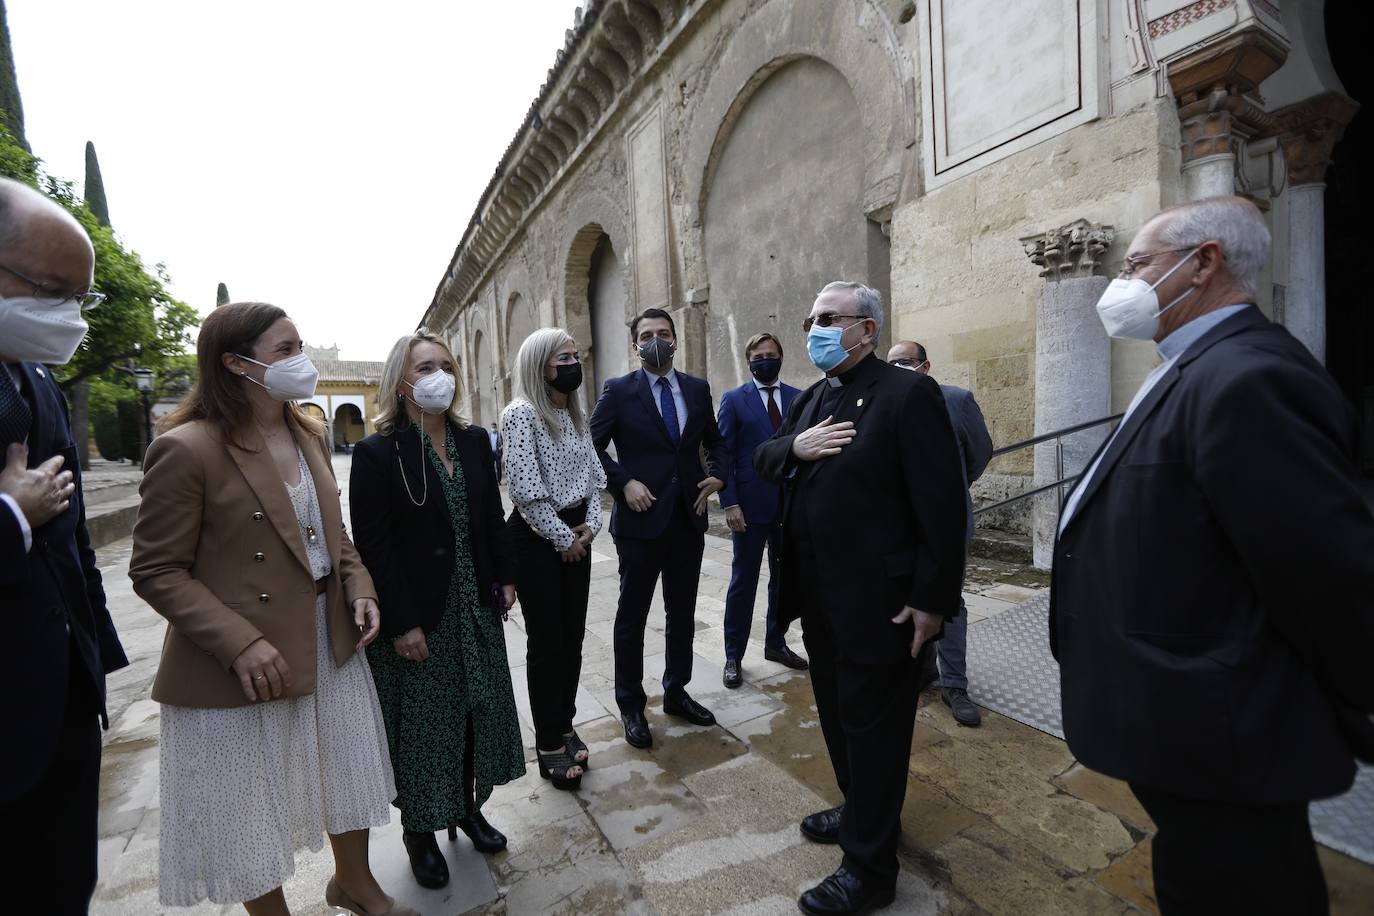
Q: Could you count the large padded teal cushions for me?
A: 0